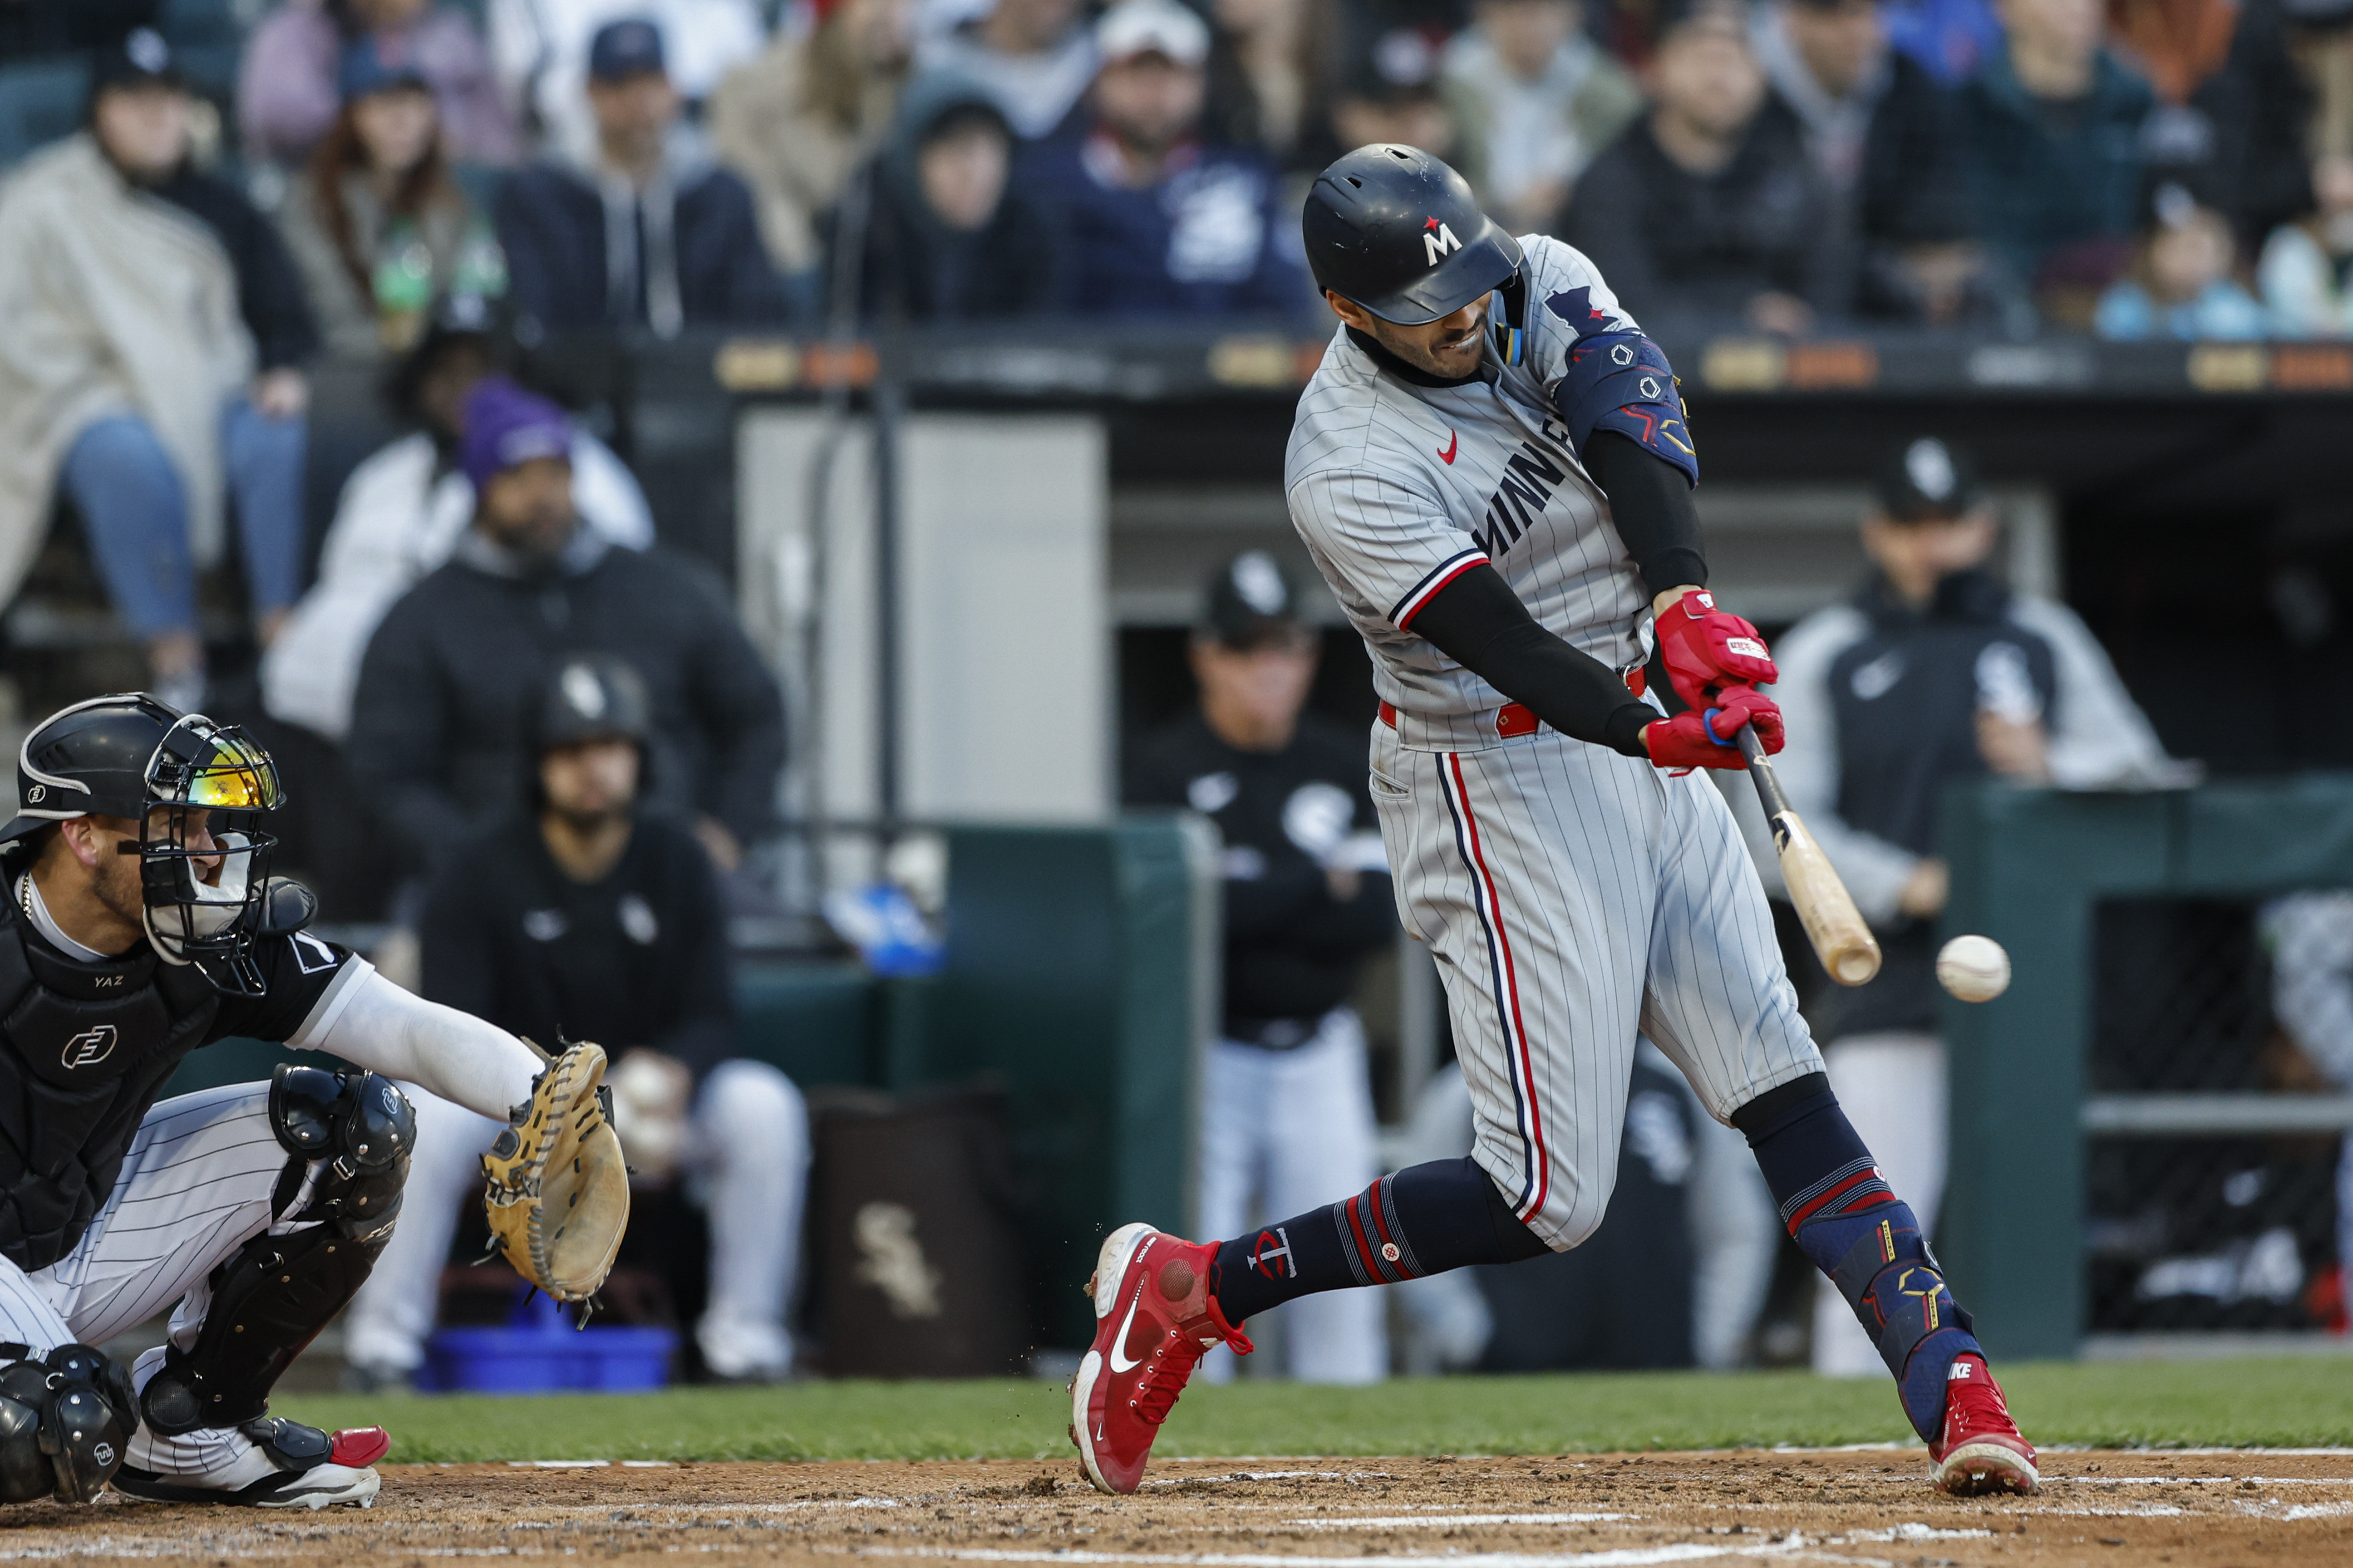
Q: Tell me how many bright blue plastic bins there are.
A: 1